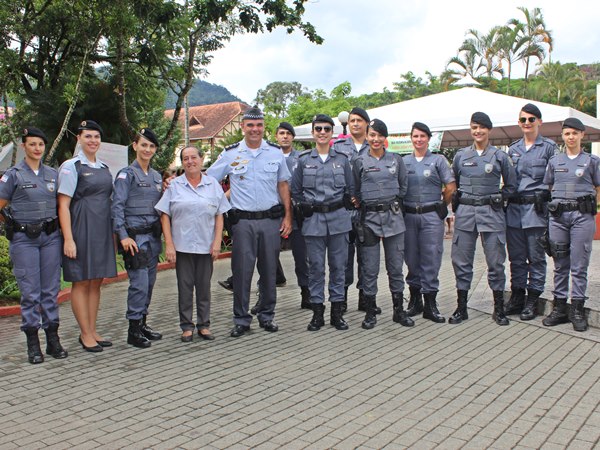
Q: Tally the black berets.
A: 11